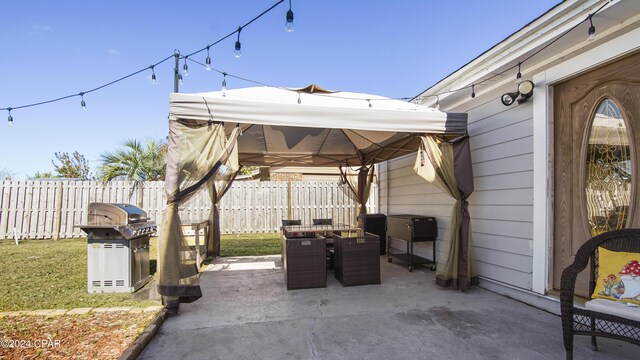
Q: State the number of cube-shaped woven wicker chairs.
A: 2